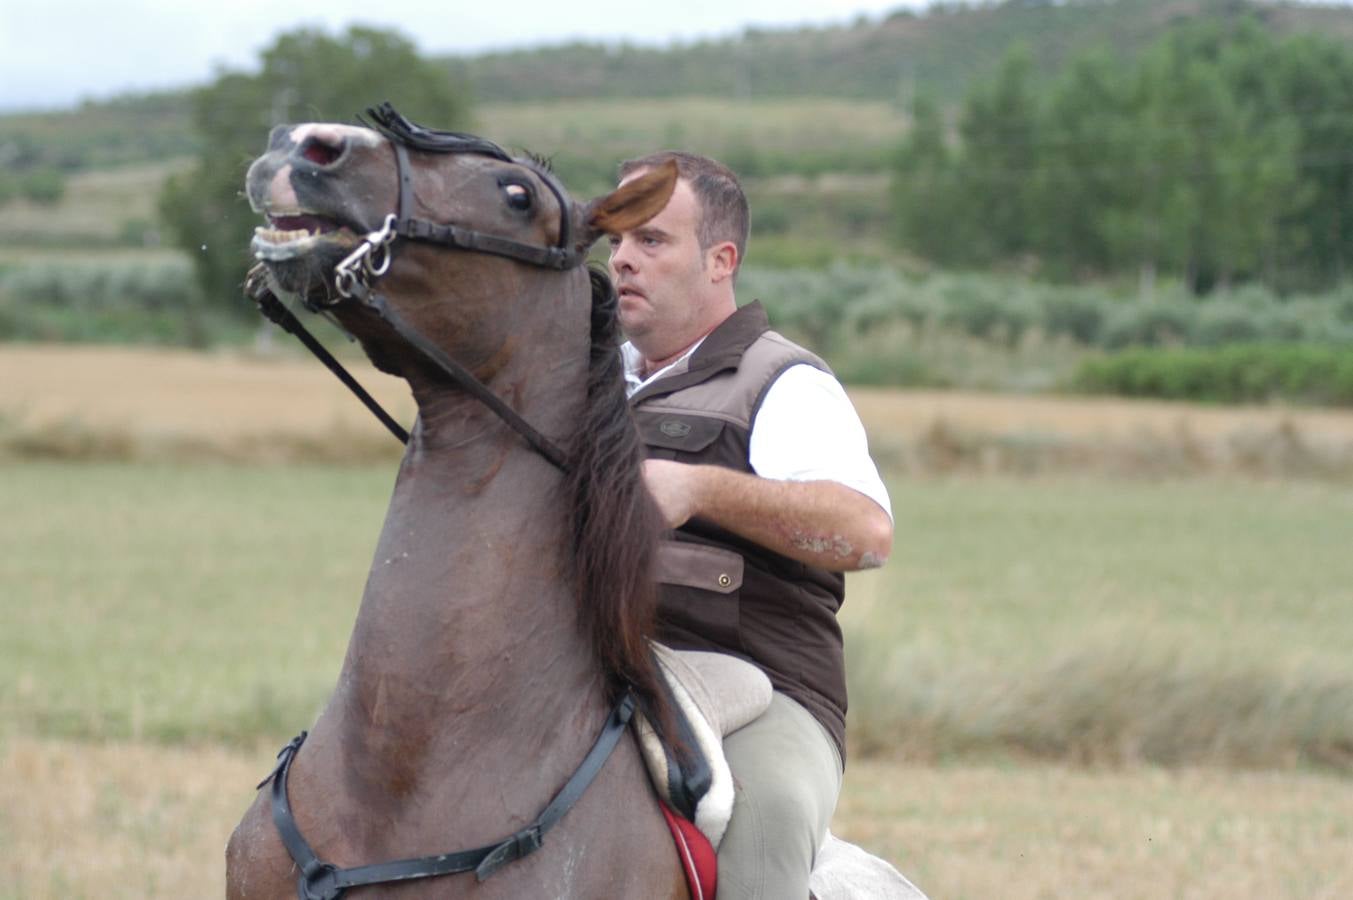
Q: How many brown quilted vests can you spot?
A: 1